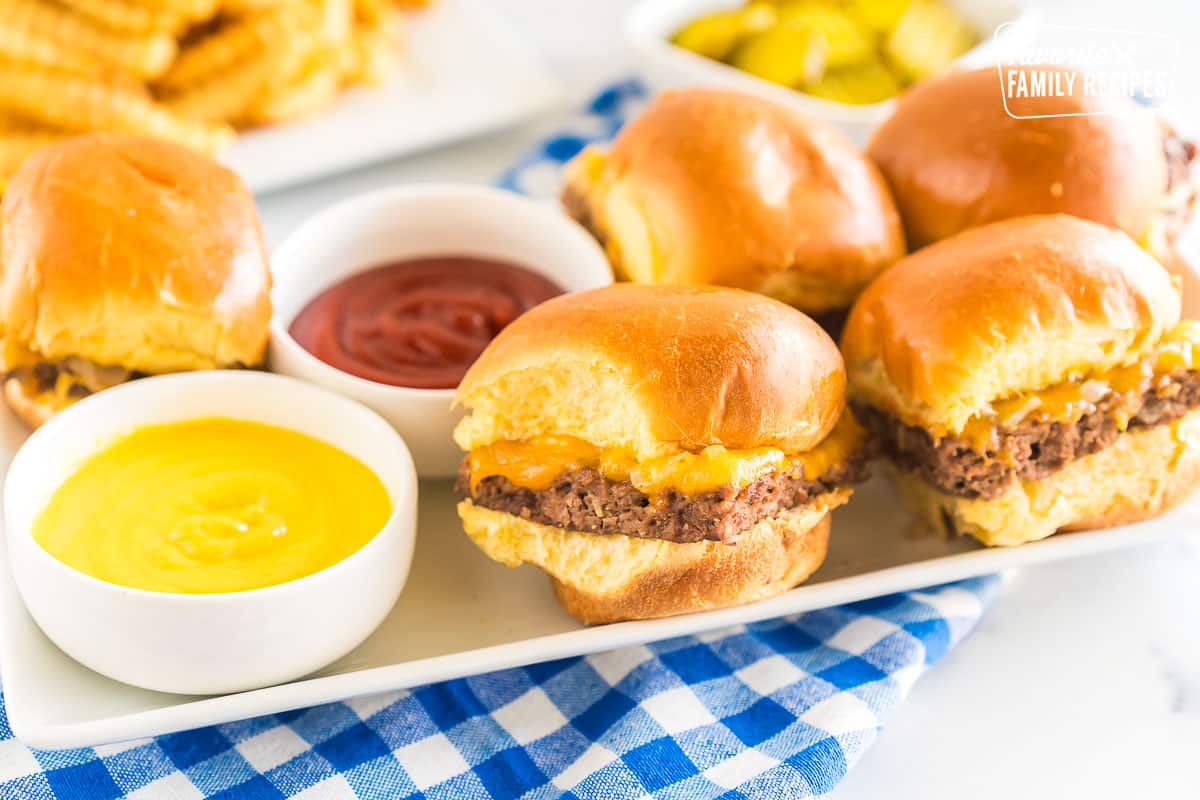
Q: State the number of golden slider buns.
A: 5